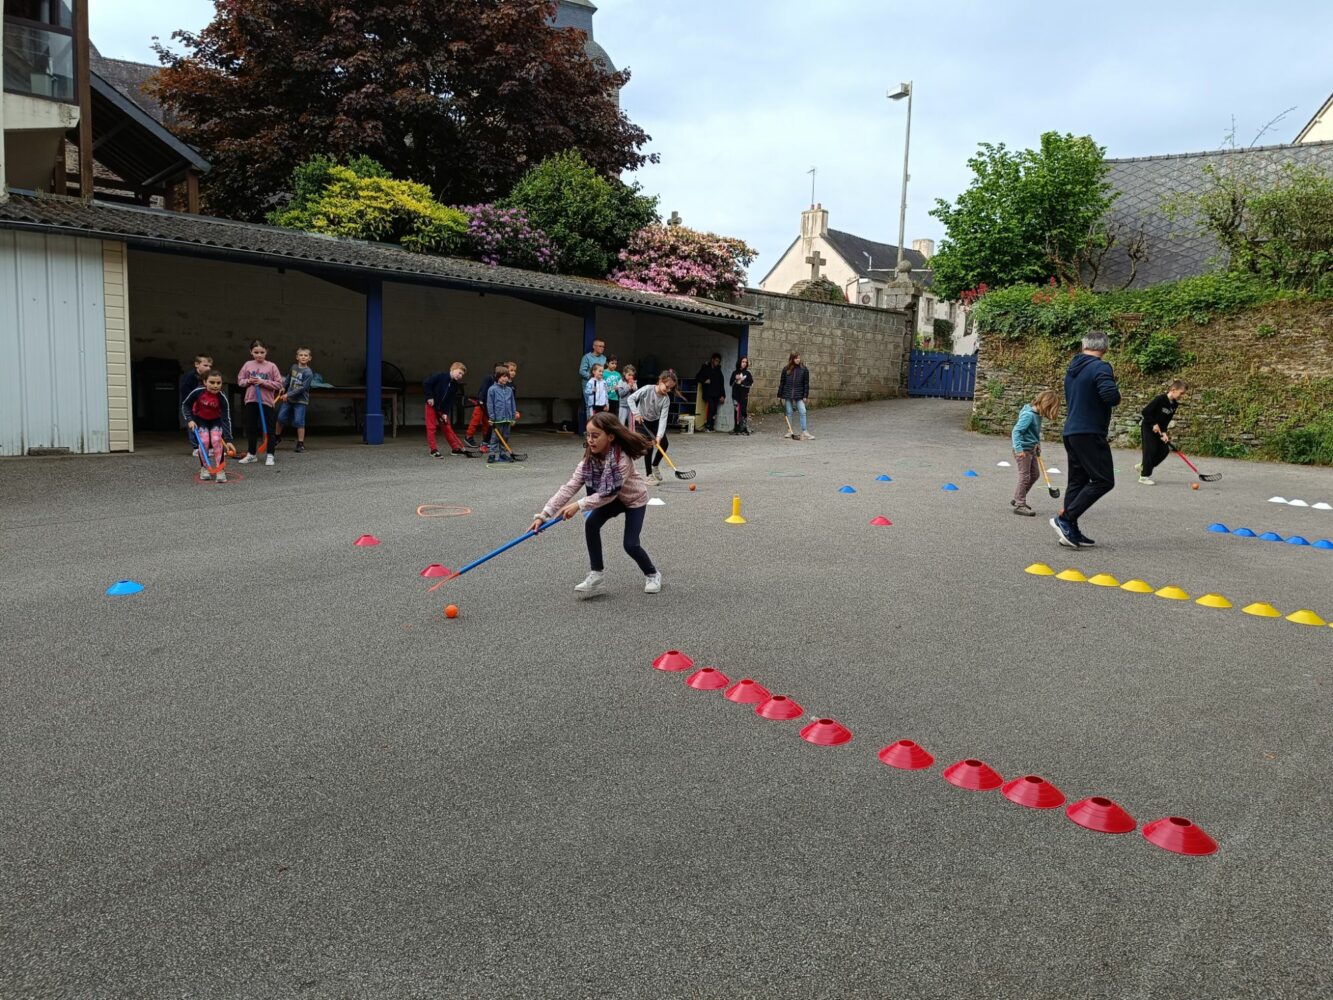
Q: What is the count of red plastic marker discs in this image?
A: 13